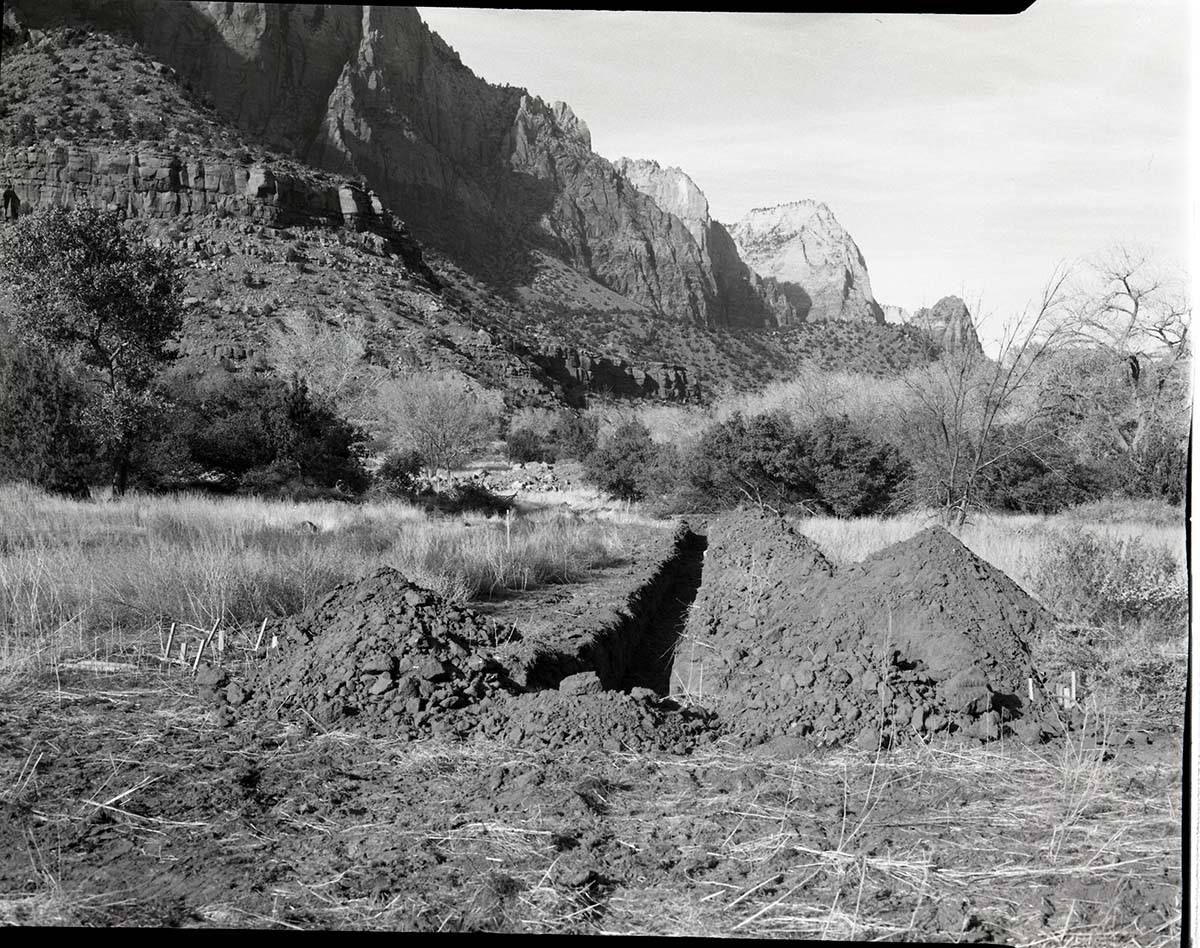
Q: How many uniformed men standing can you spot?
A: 0